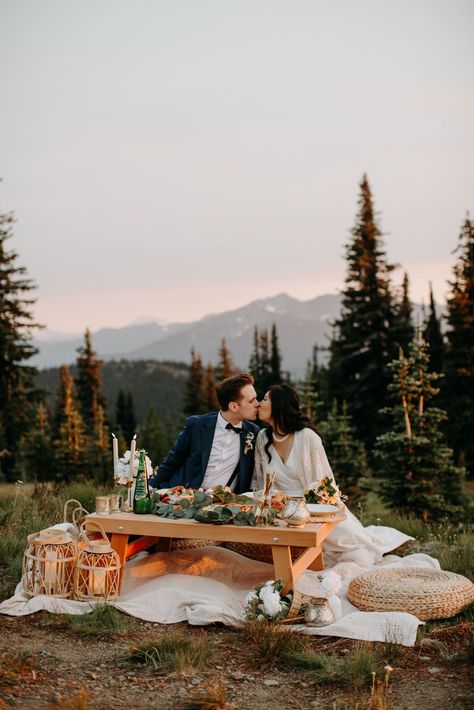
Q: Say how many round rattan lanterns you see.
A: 2